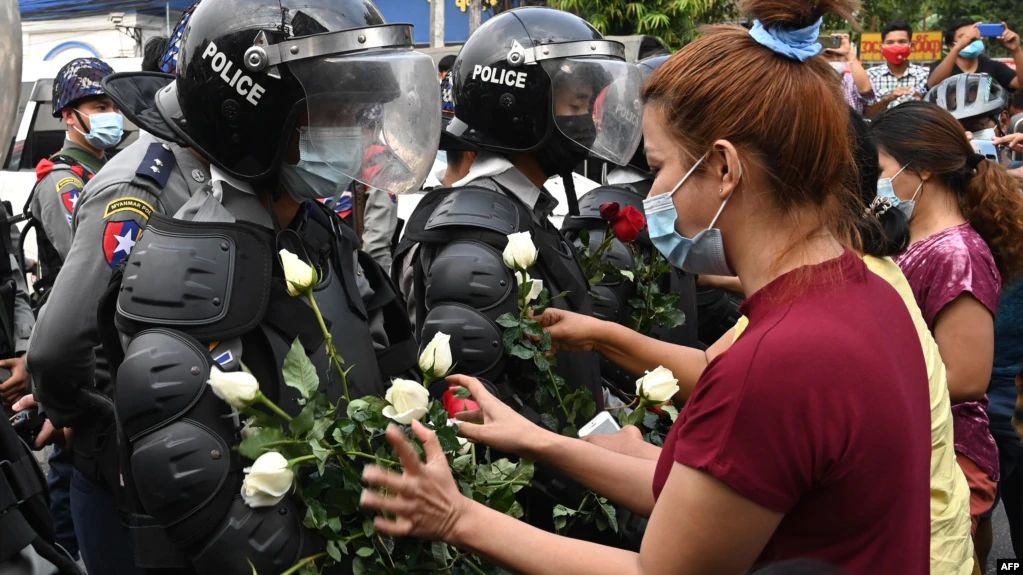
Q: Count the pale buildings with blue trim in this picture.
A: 1